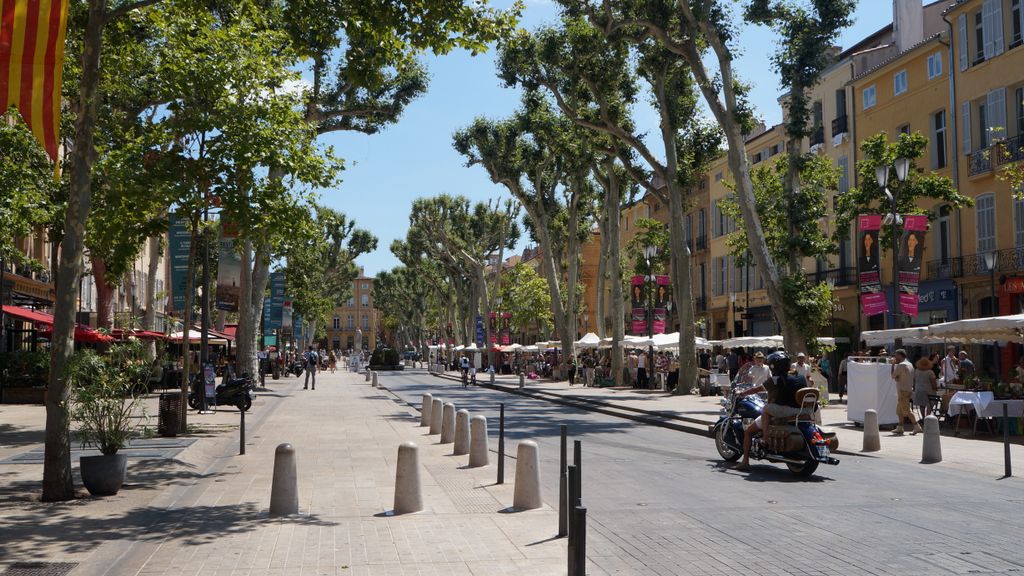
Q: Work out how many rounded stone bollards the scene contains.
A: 14